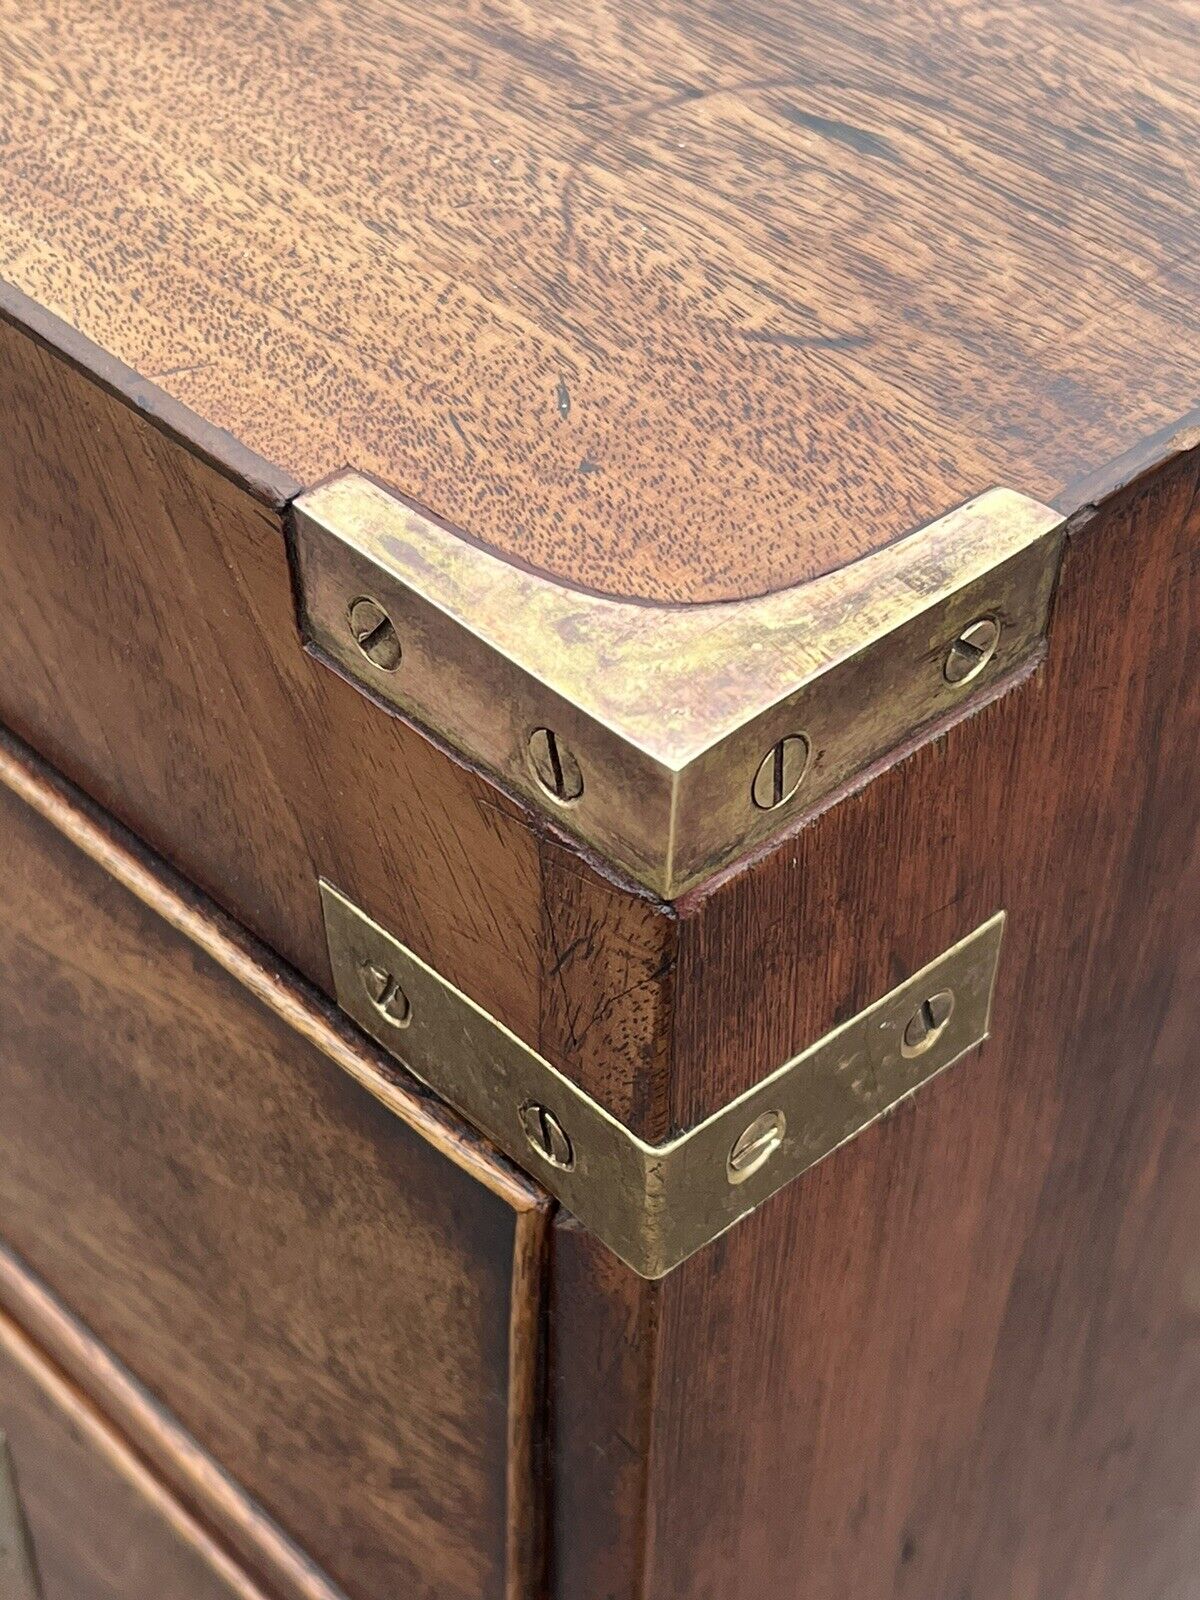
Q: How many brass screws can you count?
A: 8